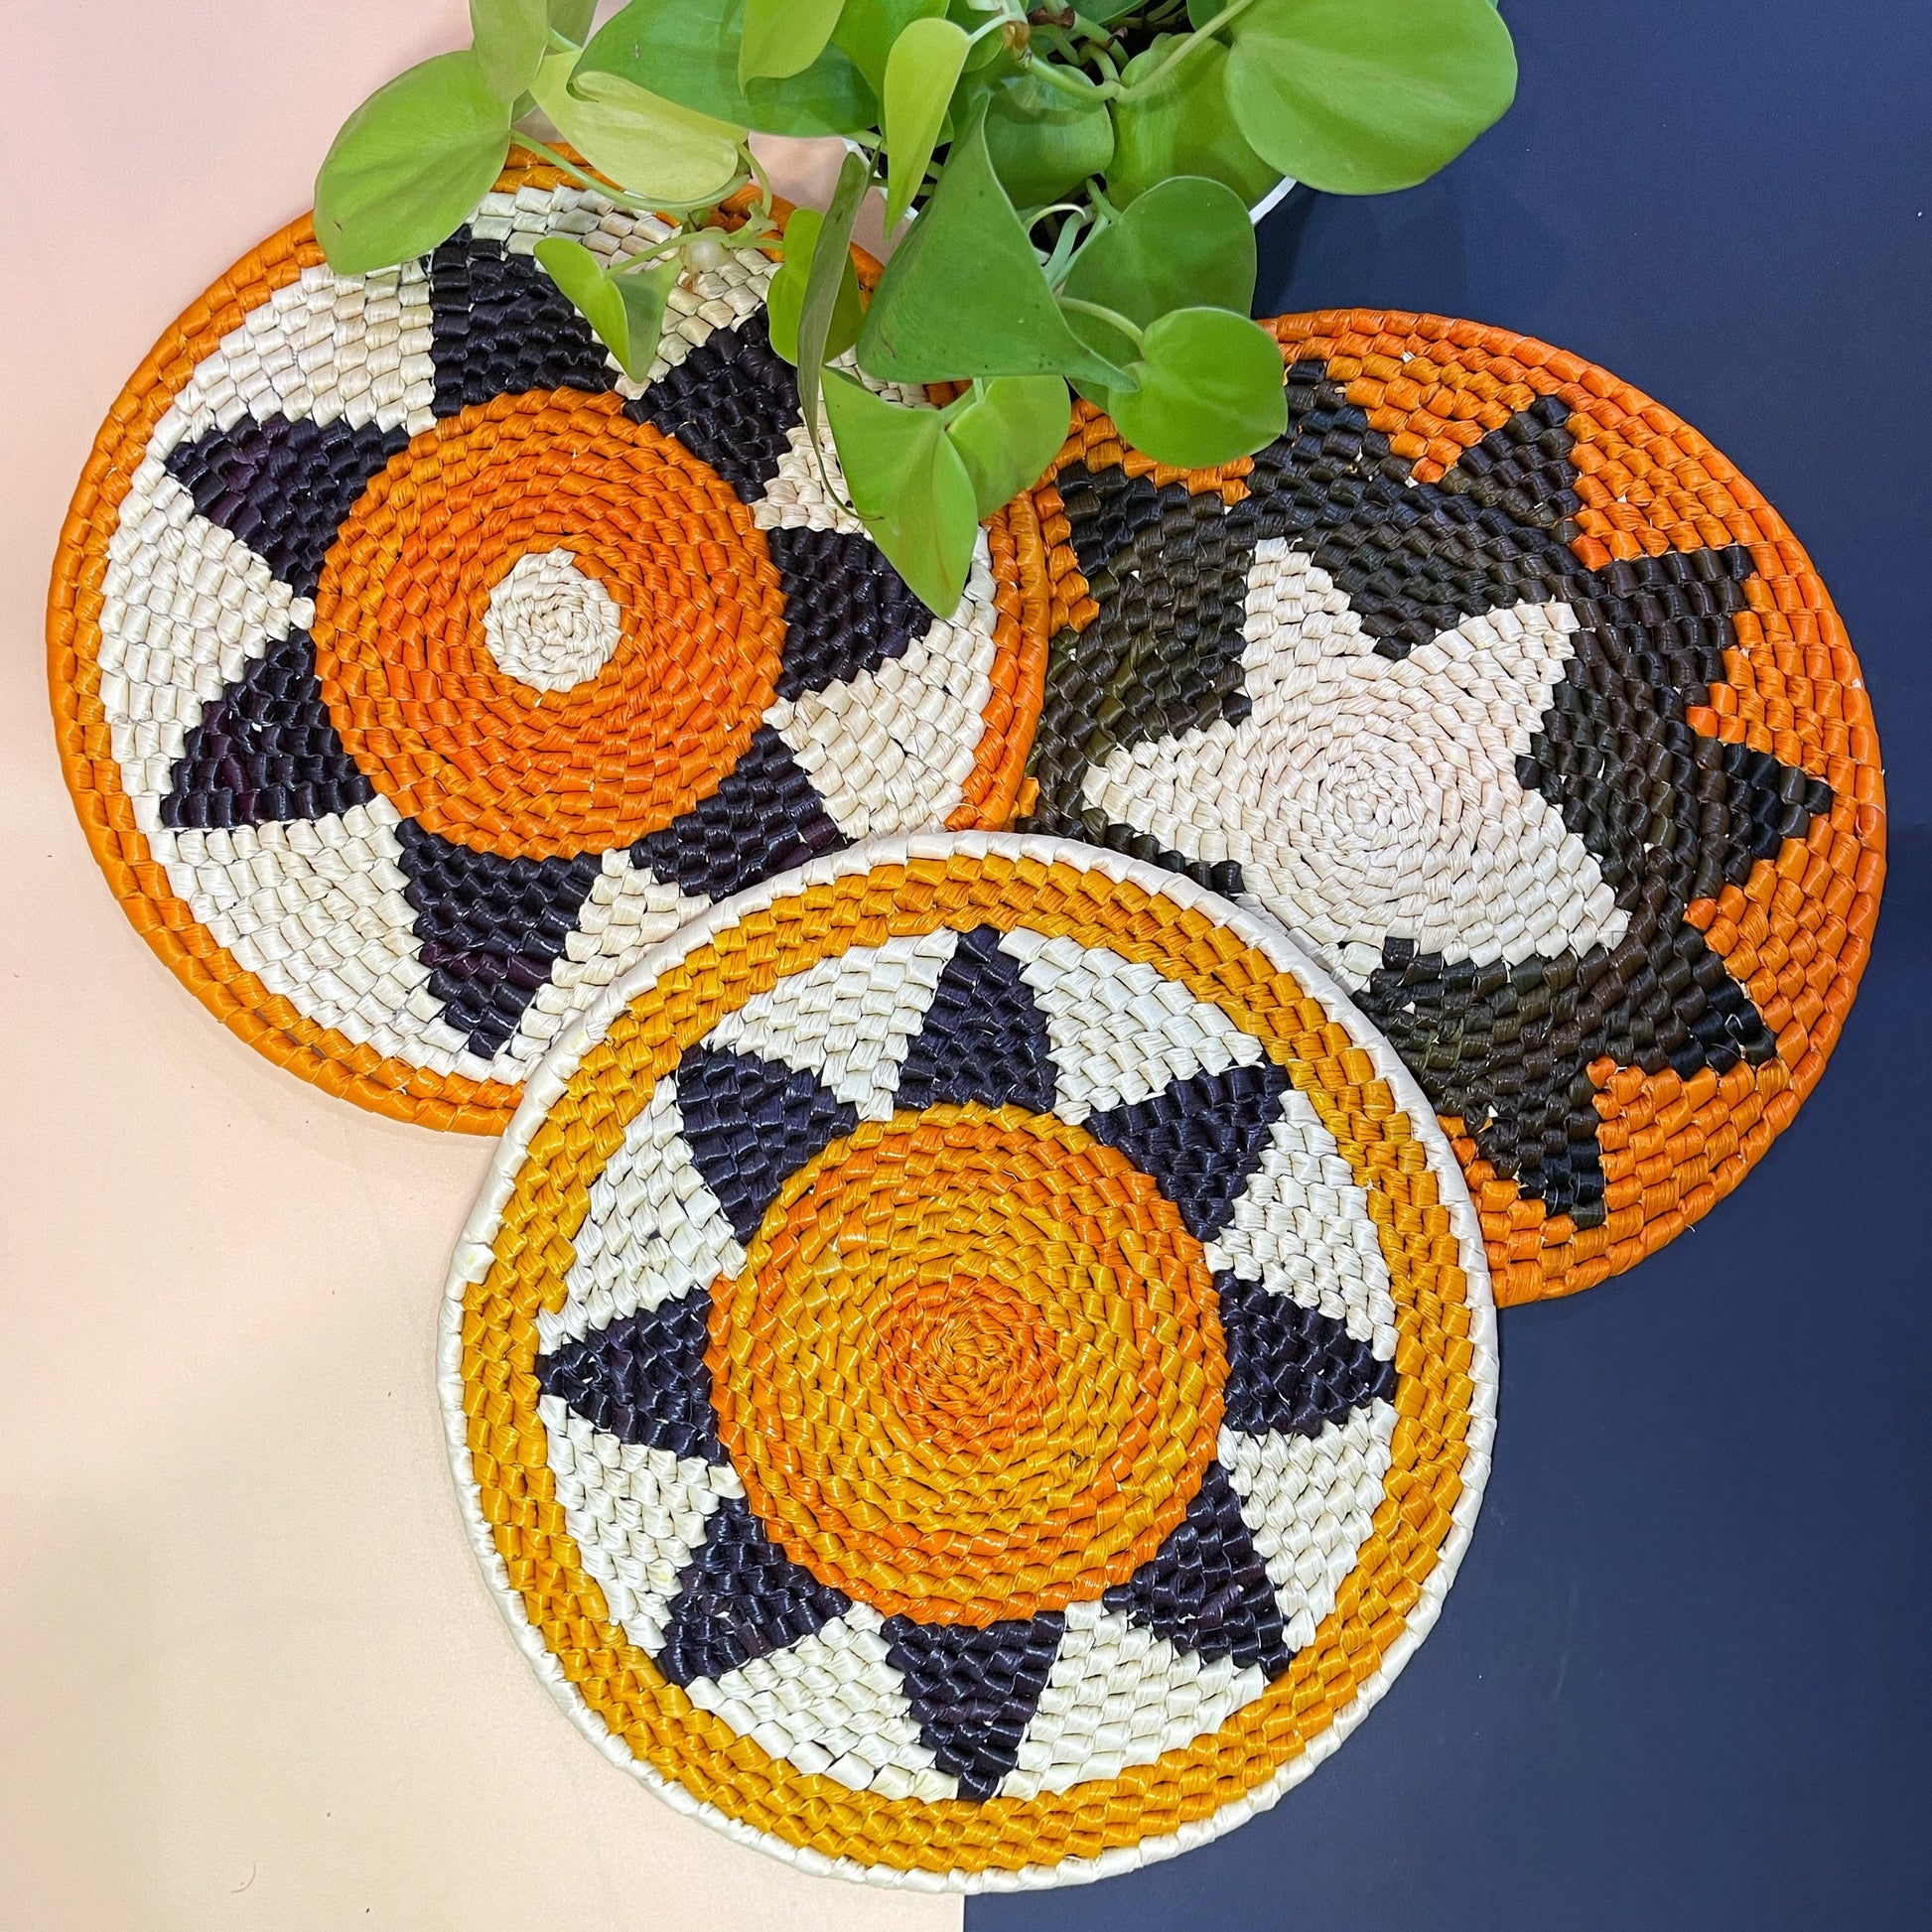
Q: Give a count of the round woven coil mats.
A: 3